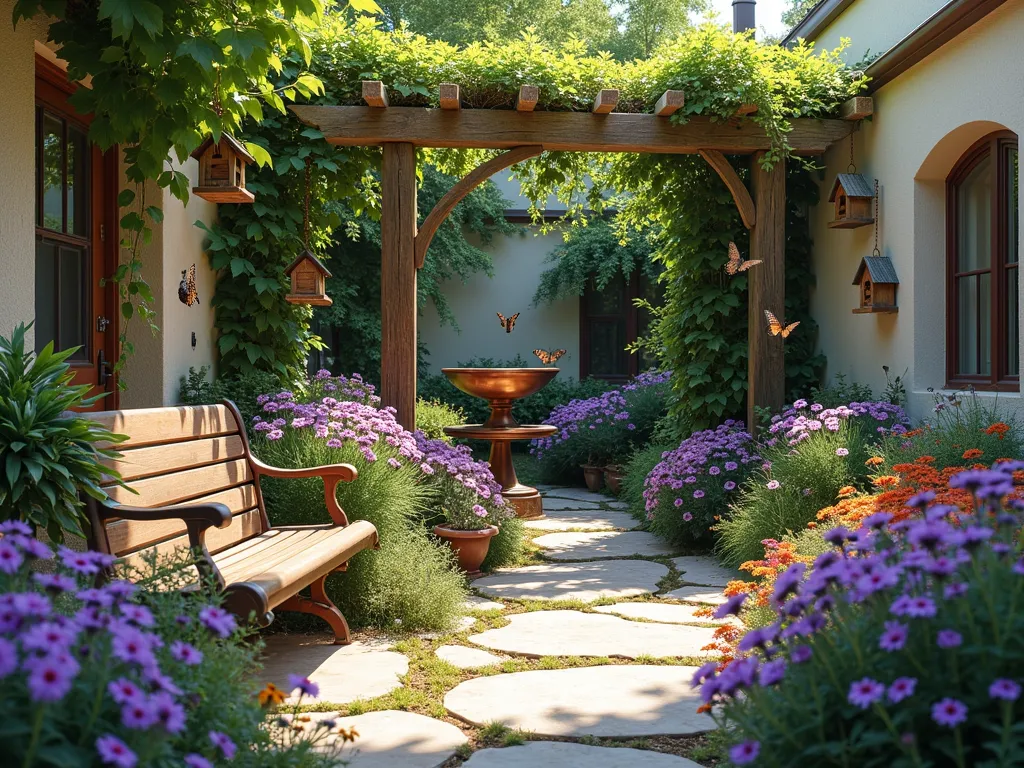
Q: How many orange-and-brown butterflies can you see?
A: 5